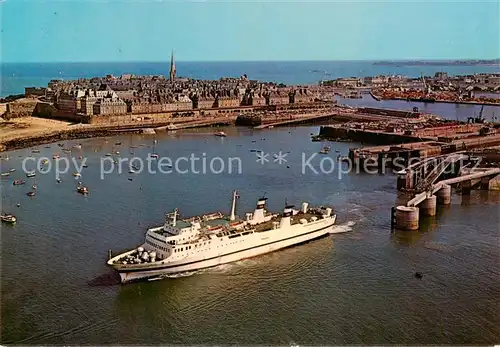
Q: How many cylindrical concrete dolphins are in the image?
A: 3